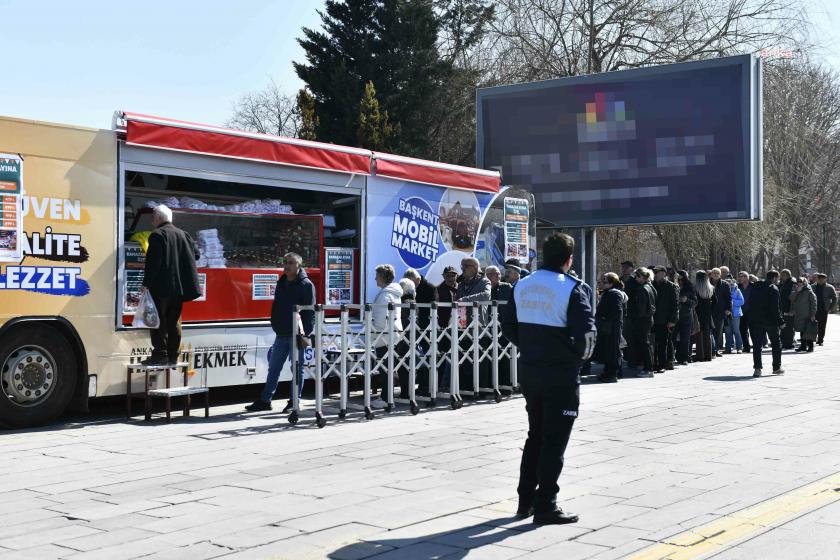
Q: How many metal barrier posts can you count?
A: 11